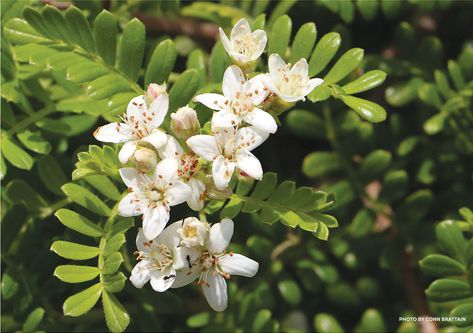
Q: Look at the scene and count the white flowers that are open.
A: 8